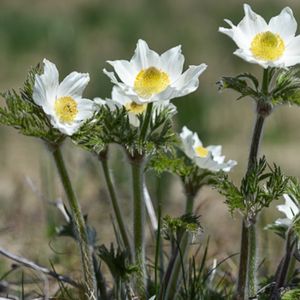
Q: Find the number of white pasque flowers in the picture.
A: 6